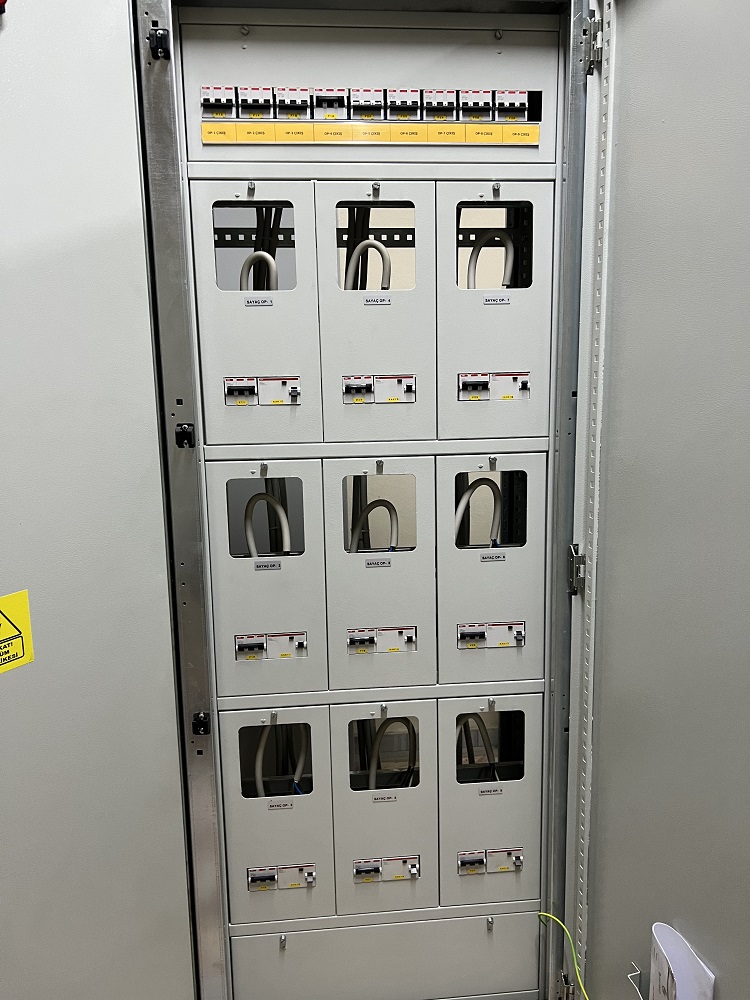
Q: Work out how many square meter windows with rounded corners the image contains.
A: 9